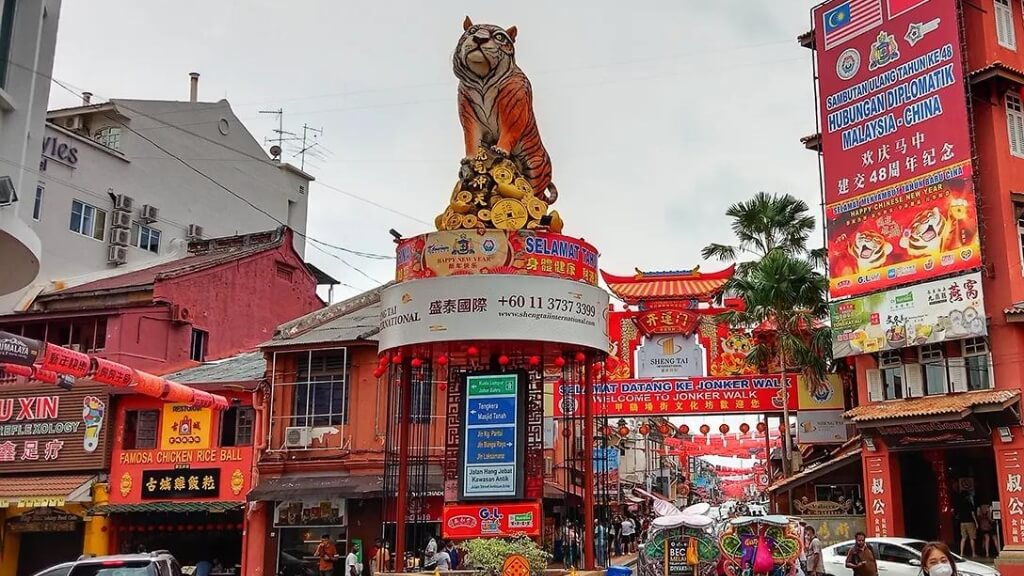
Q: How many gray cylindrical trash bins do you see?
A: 0